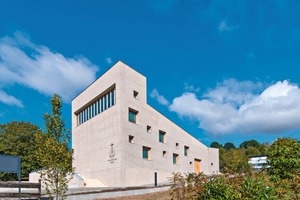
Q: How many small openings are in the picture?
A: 7